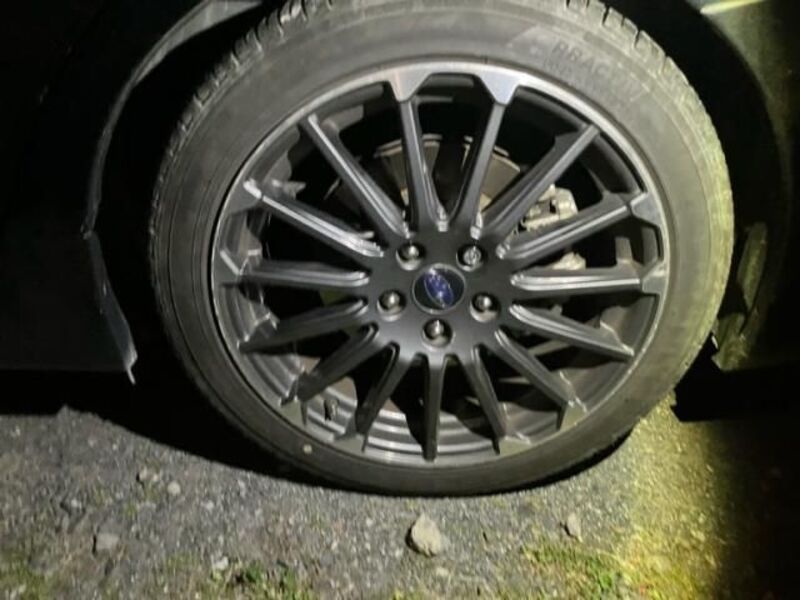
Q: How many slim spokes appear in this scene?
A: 15